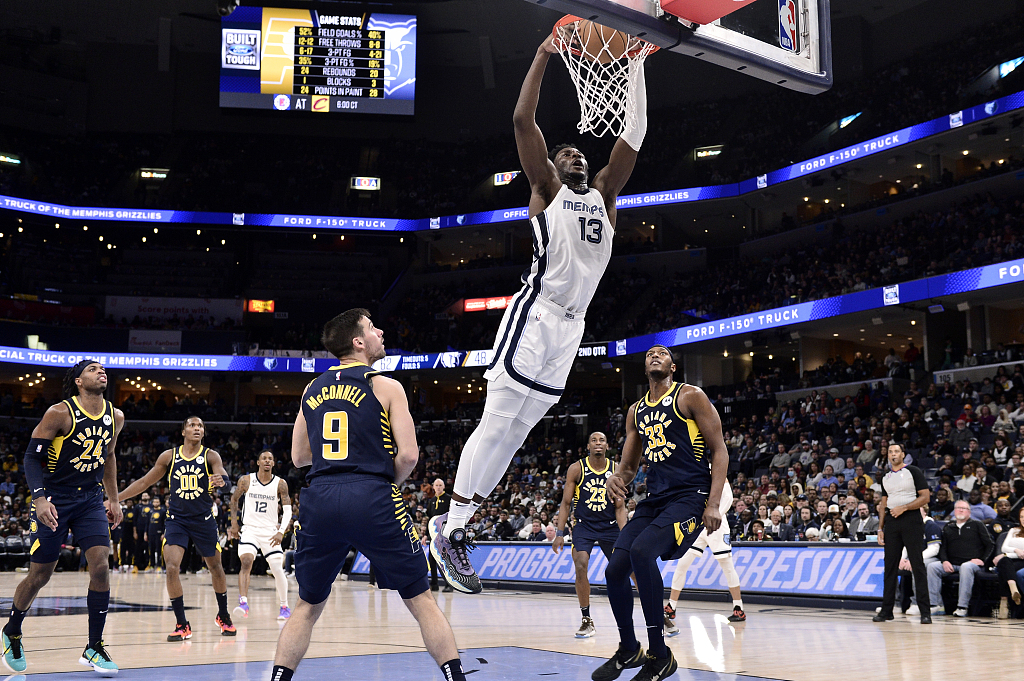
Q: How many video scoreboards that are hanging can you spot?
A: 1